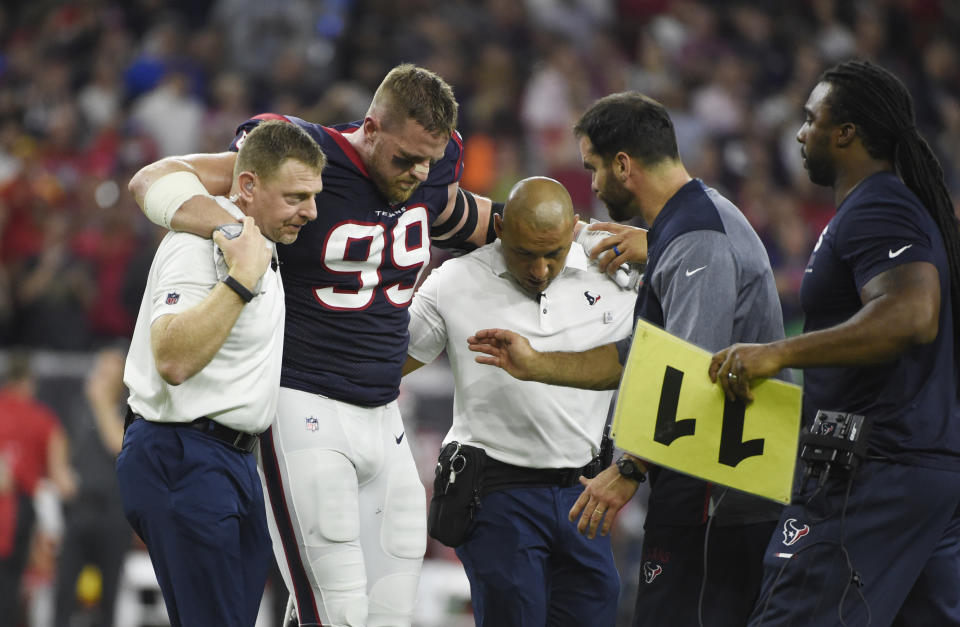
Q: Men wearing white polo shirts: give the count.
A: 2